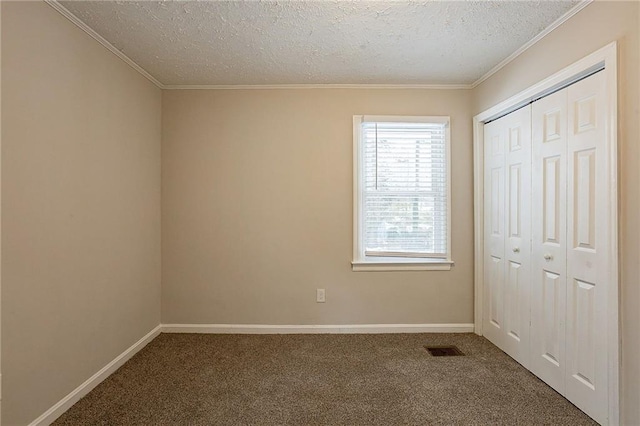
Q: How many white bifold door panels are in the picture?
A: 4